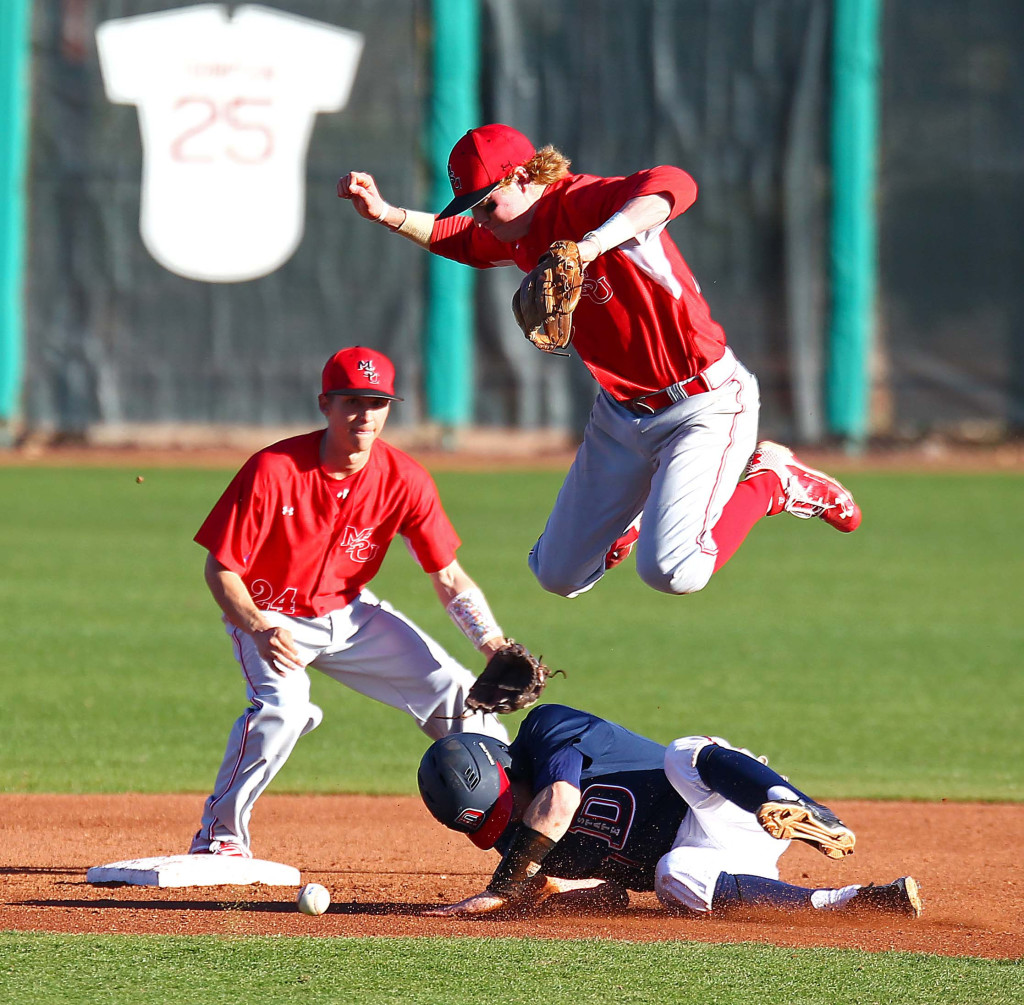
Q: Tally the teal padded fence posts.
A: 3